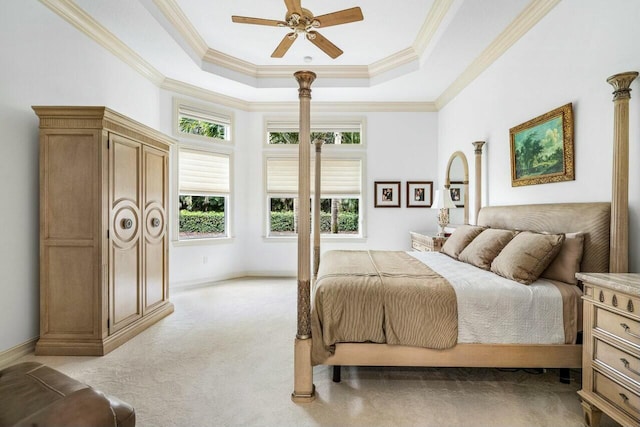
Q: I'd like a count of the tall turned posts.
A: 4